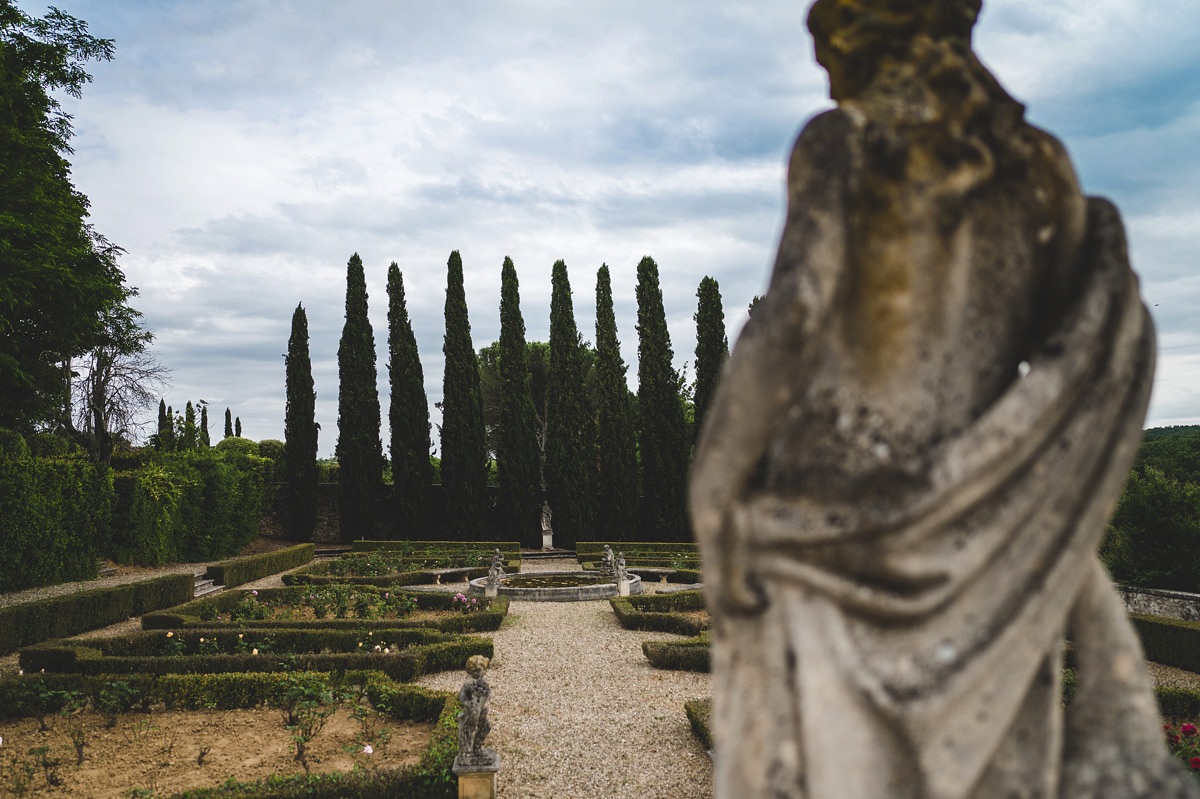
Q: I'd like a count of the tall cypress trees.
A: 9